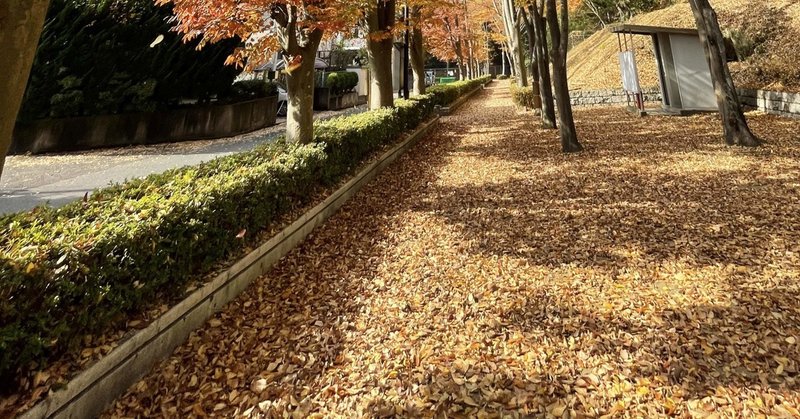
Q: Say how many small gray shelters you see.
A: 1